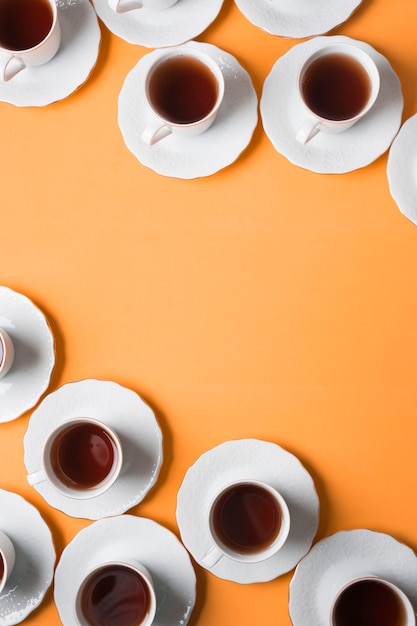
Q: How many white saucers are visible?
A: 12